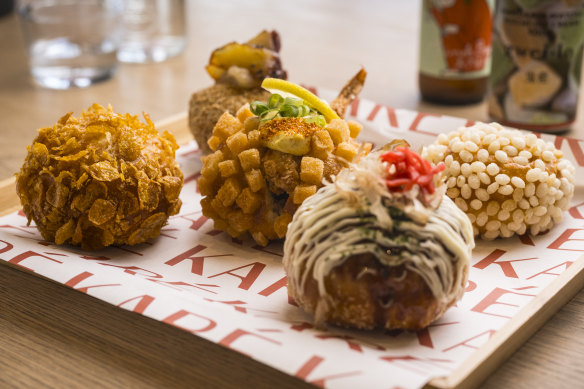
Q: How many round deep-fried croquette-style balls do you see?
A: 5